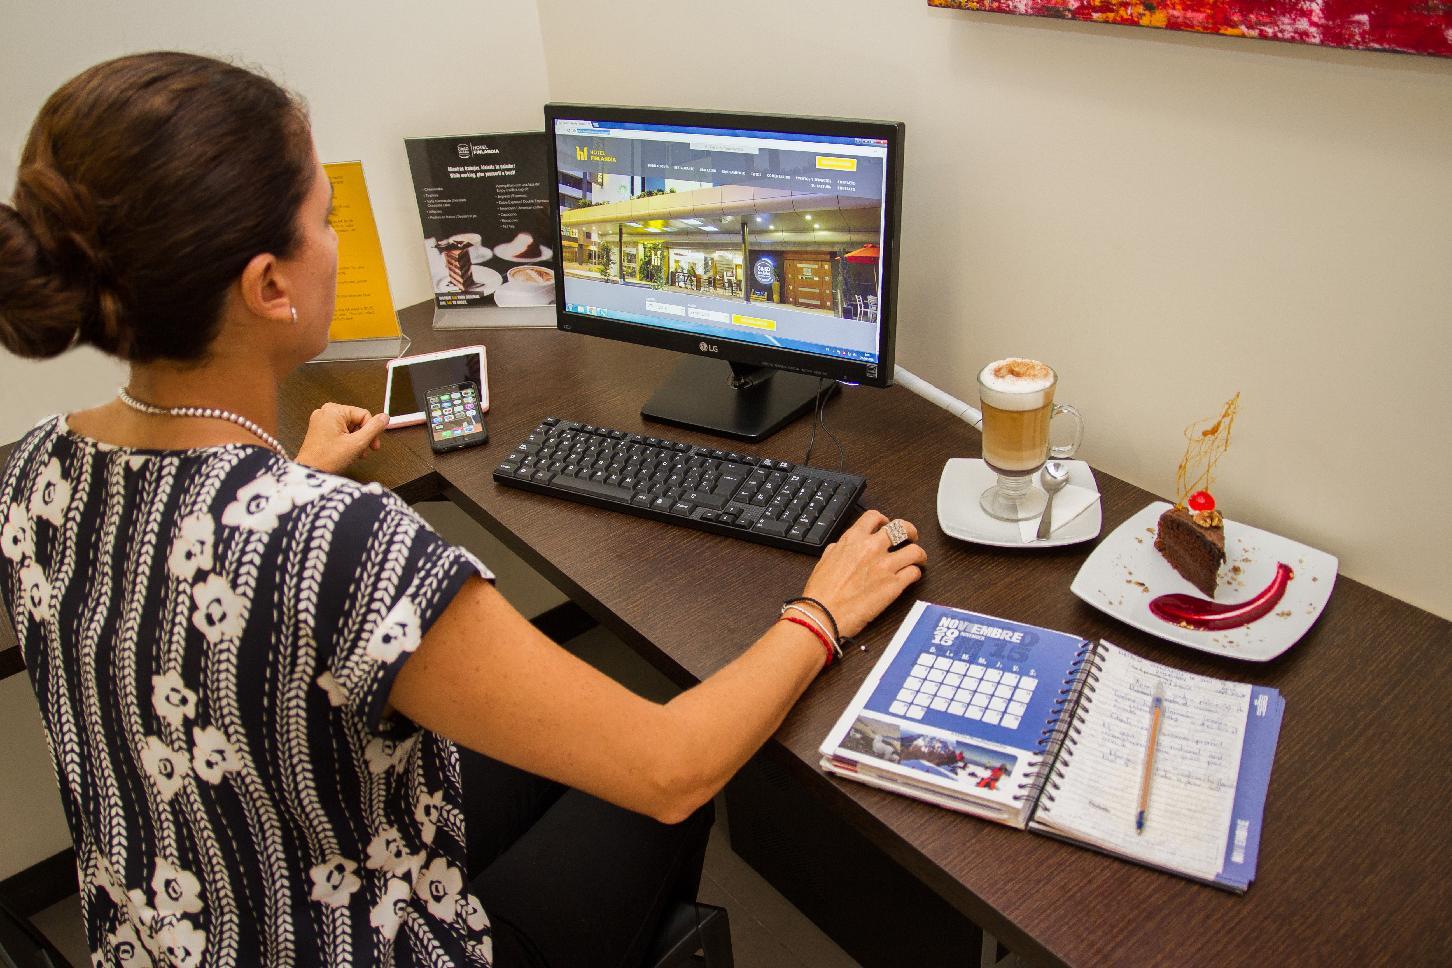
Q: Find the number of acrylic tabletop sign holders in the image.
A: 2